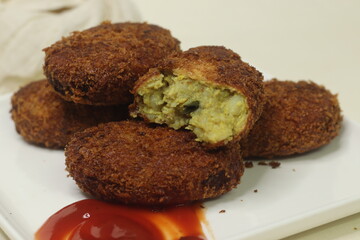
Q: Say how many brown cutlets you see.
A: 5